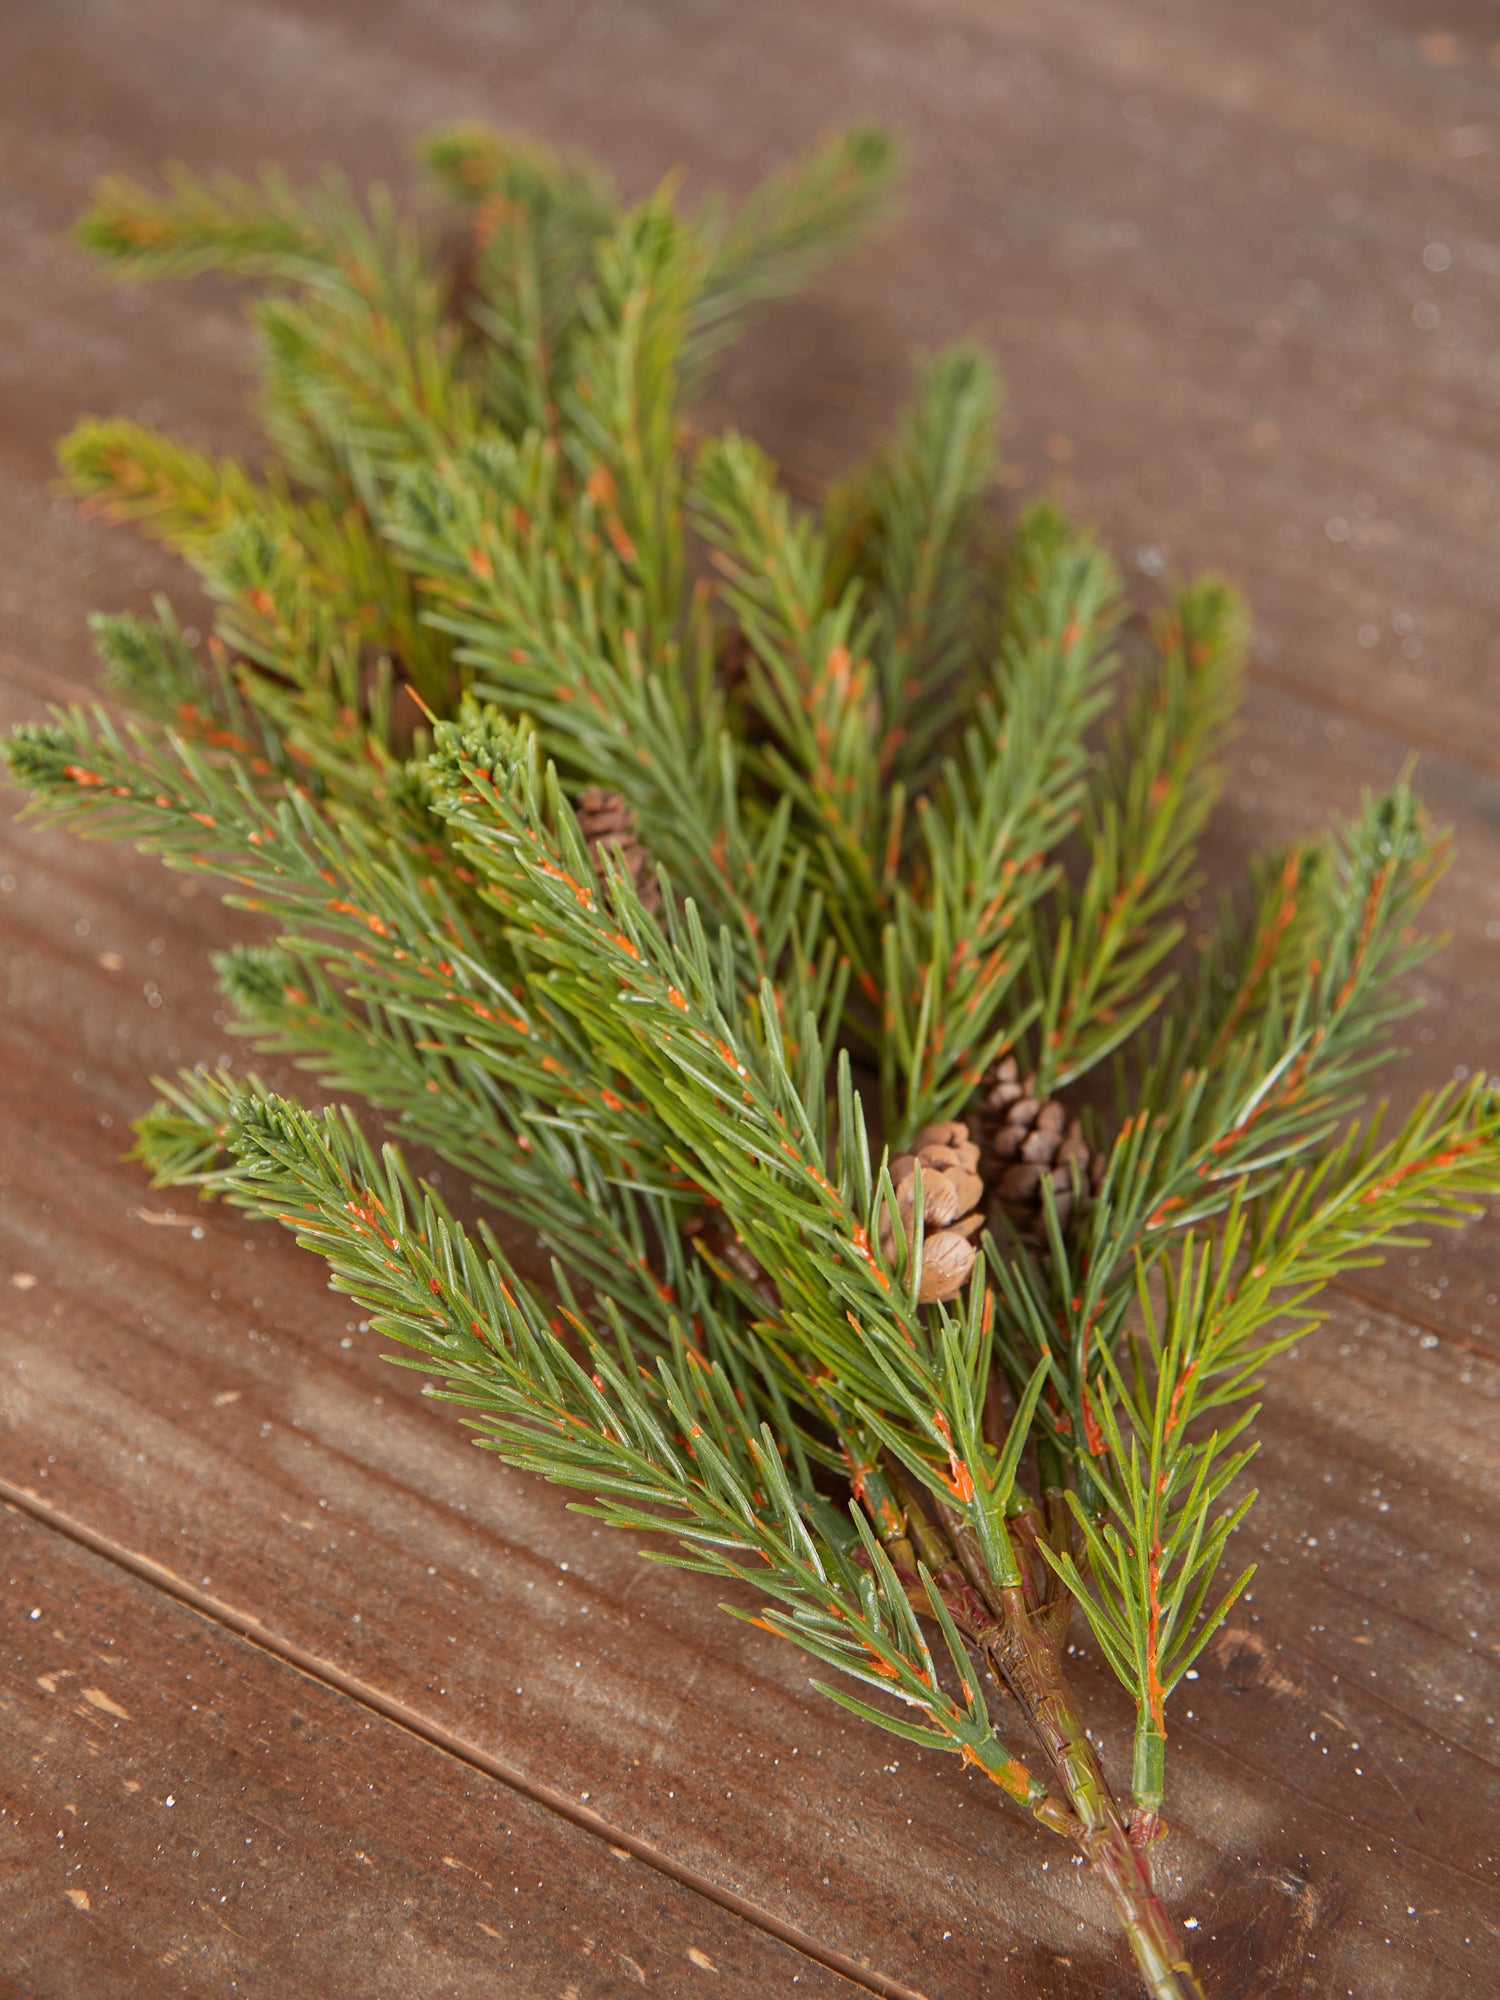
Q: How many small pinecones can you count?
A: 3